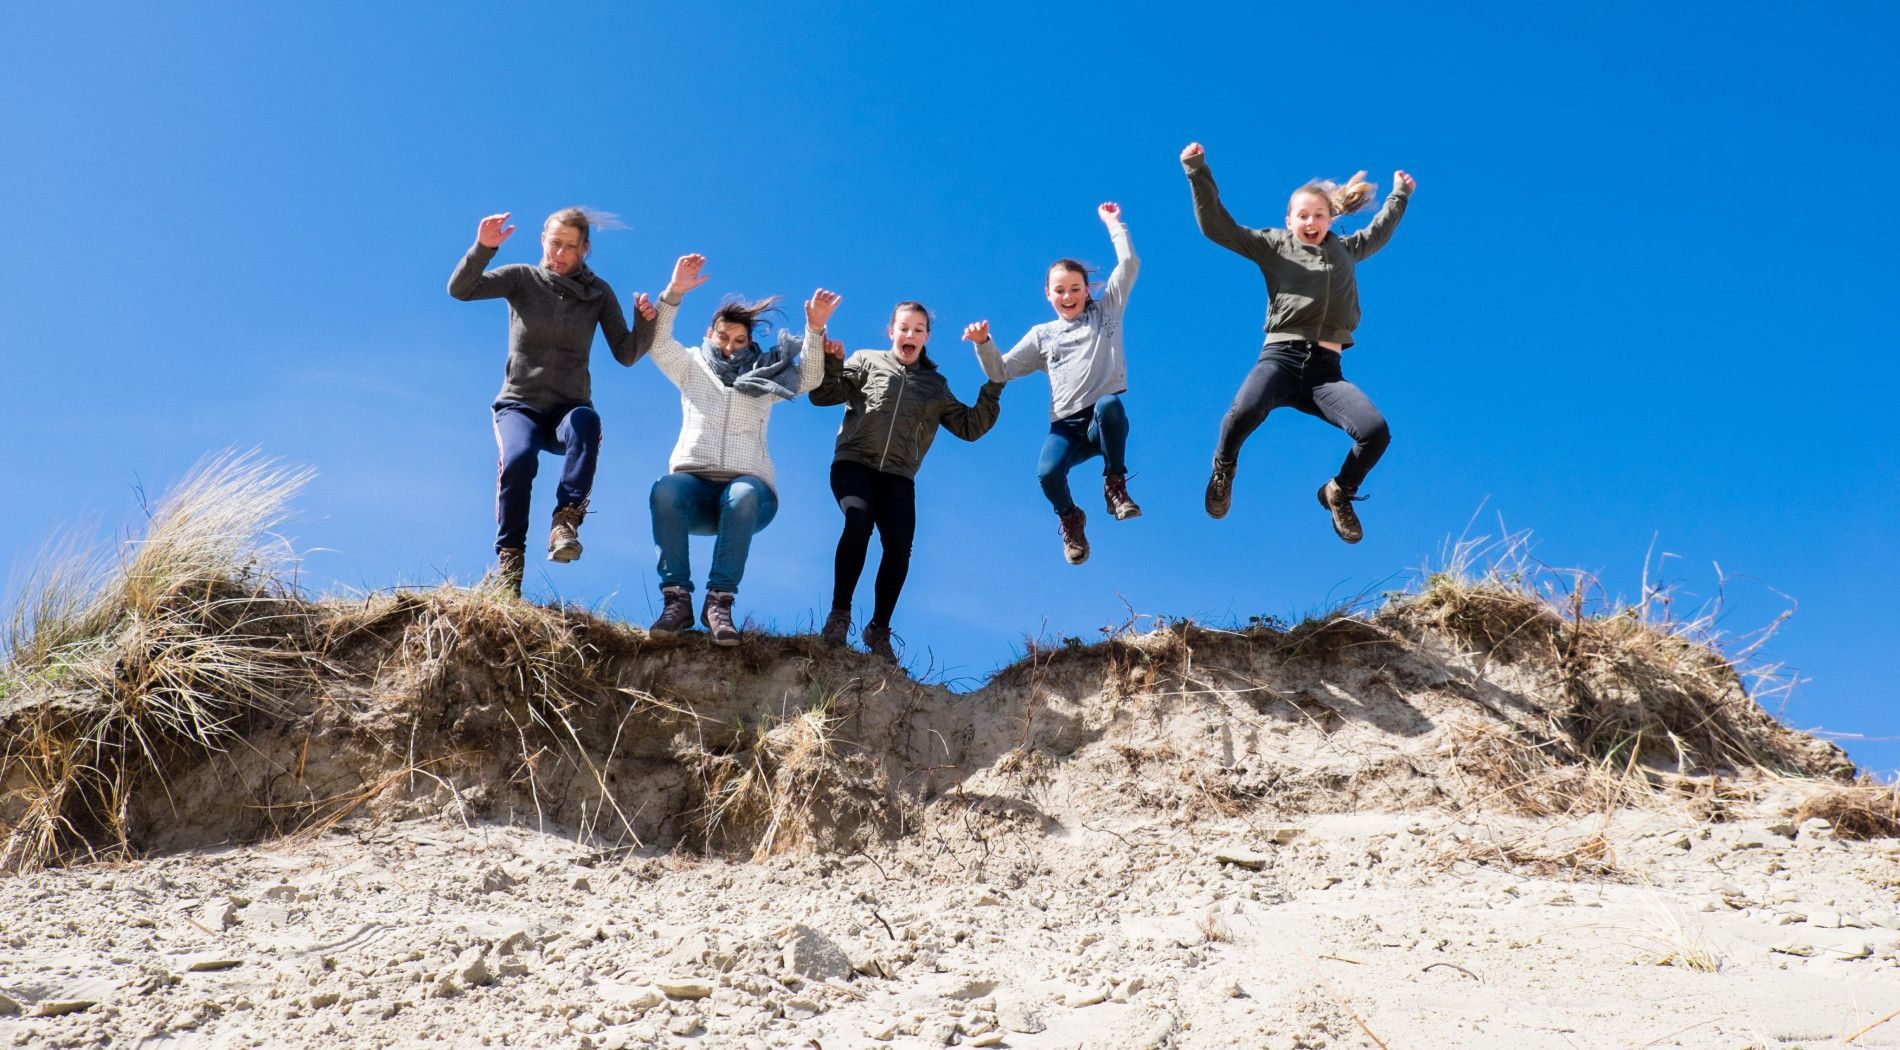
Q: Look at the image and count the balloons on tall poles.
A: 0